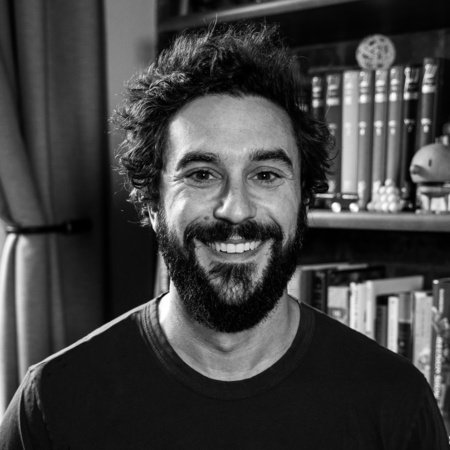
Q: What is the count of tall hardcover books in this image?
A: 8